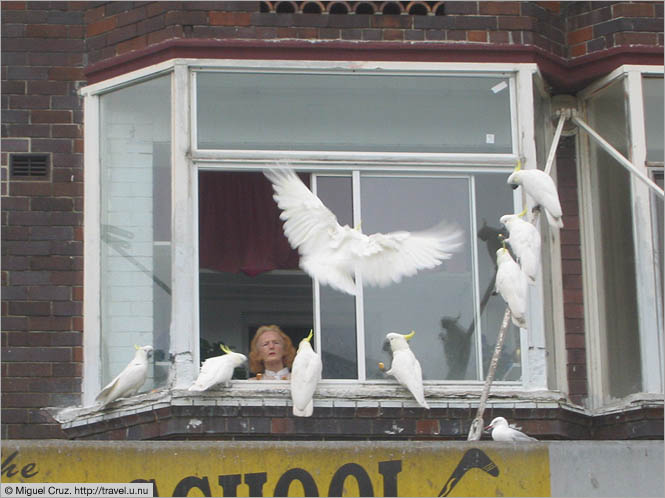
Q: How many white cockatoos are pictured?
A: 8